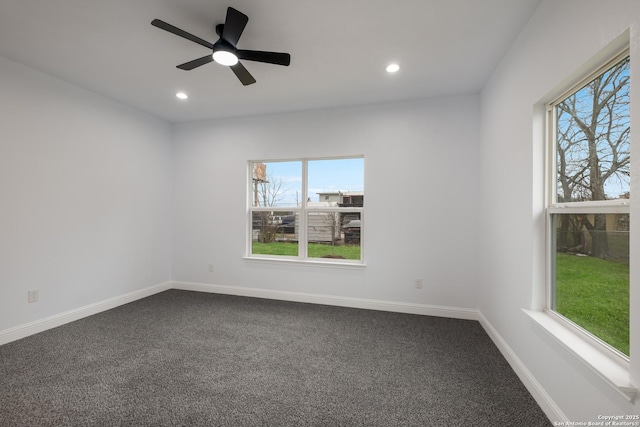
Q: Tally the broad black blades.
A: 5